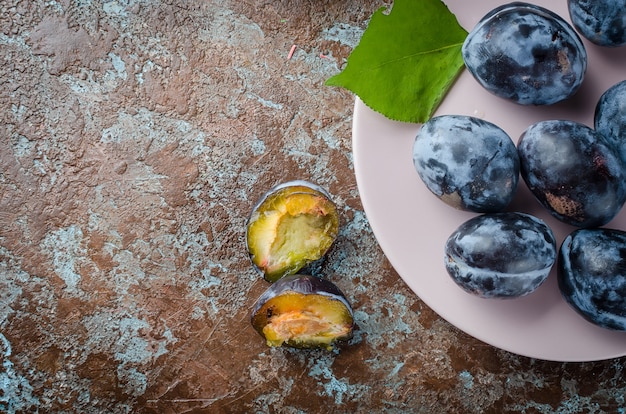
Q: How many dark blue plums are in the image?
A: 7